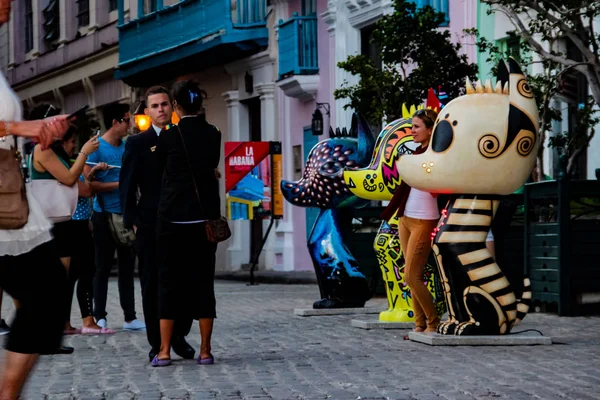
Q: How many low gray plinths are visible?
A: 3